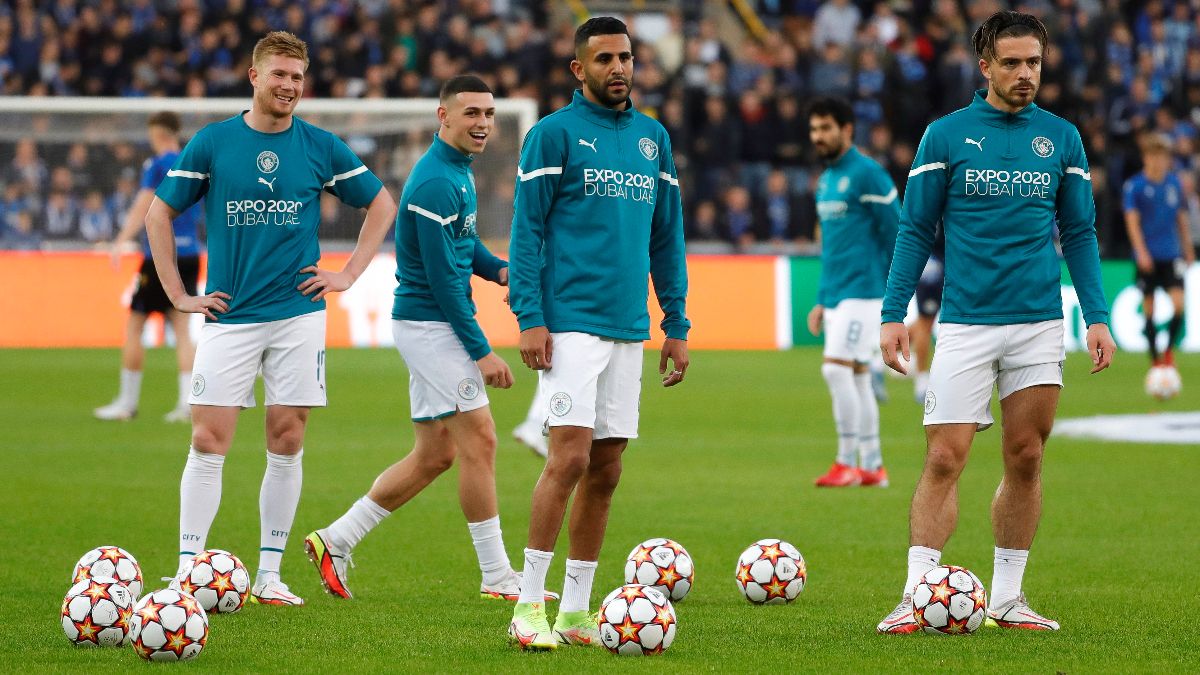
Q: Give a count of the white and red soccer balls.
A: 9